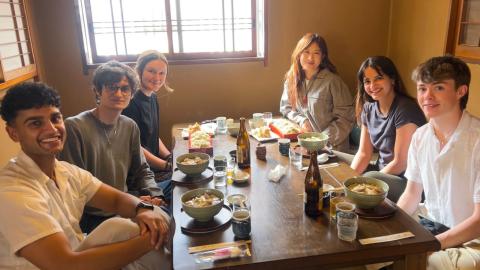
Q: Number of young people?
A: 6